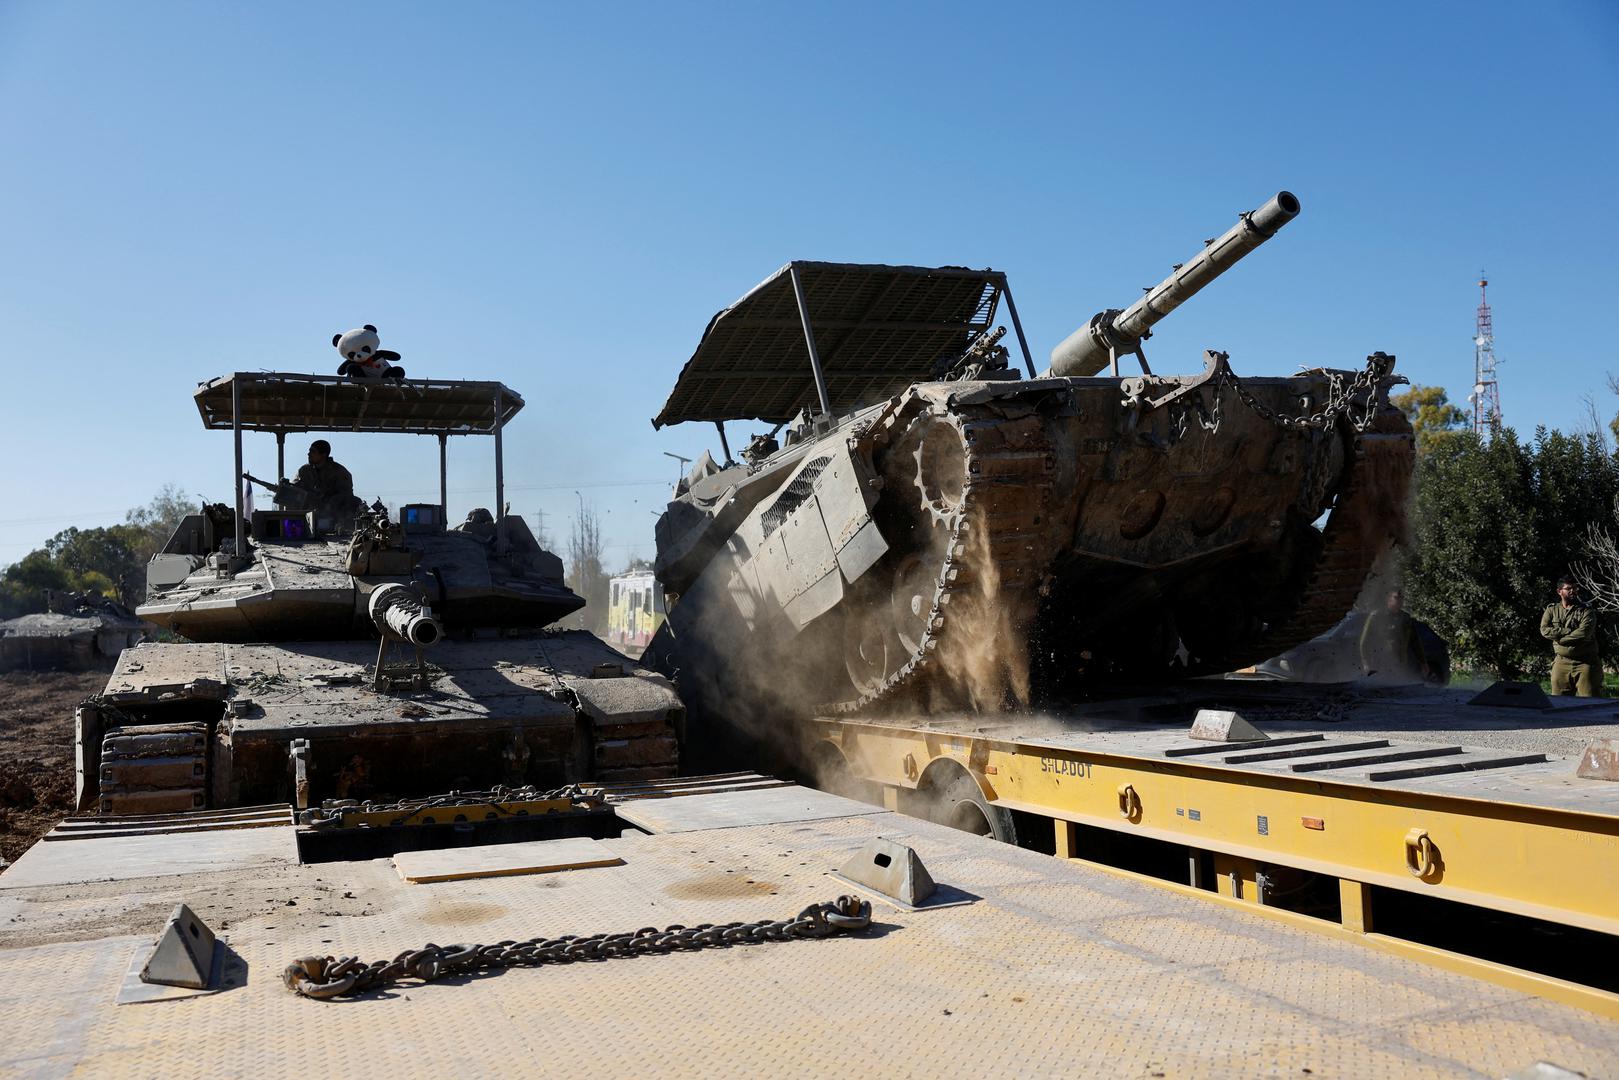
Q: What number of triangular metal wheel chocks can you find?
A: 5